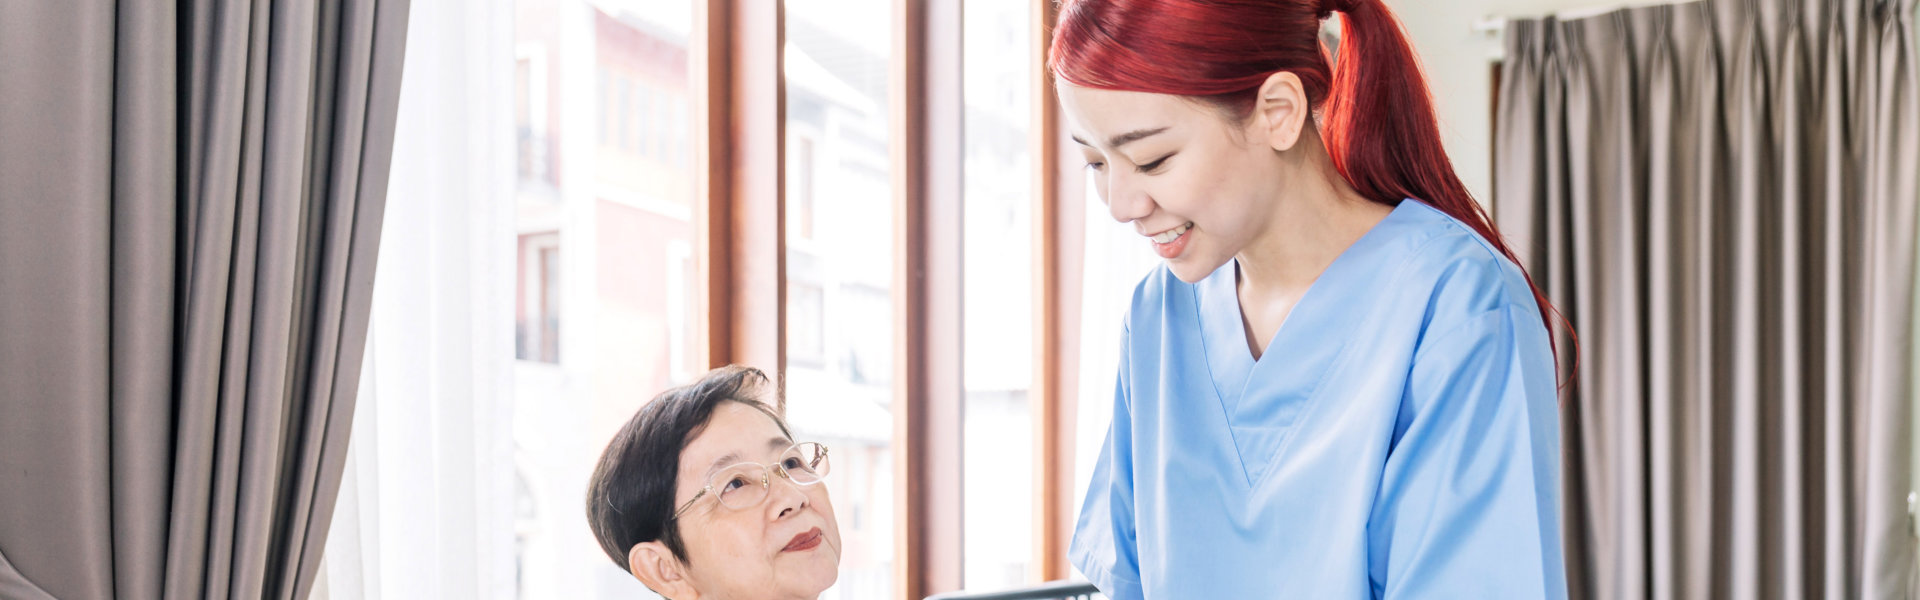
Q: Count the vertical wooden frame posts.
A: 3